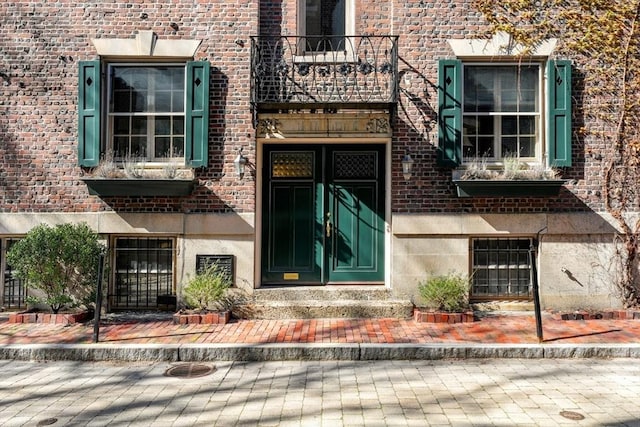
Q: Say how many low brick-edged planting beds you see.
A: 4